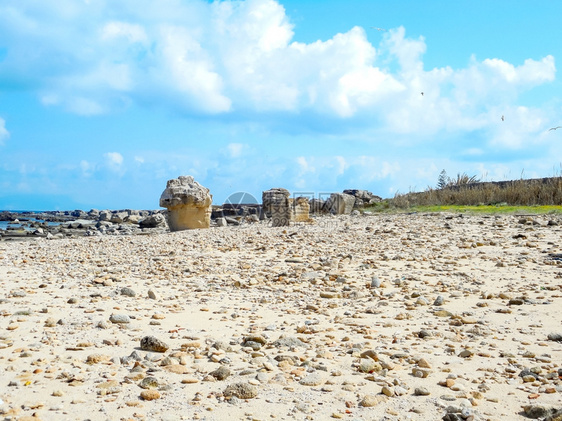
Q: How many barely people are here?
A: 0